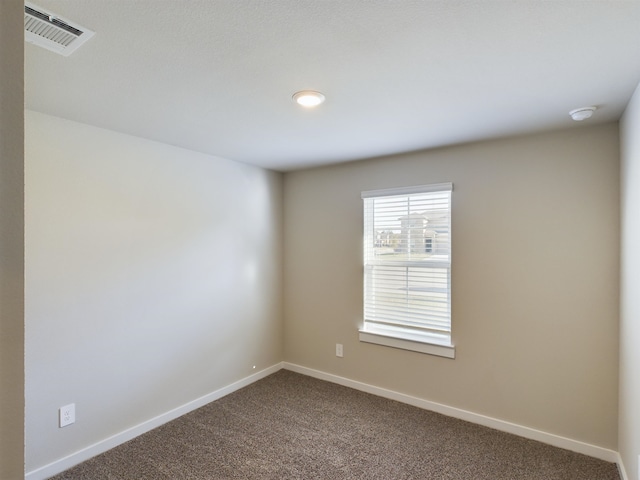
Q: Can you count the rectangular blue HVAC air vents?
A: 0